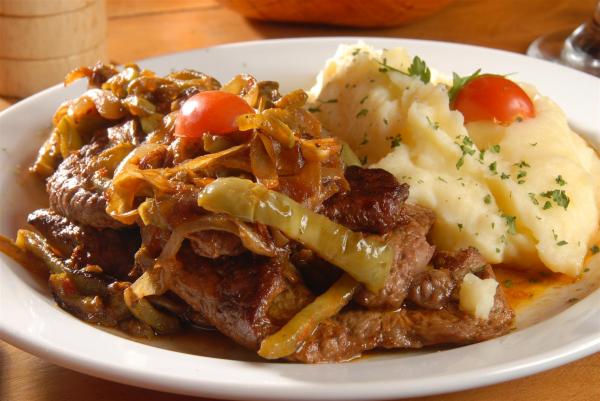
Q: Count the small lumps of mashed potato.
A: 1